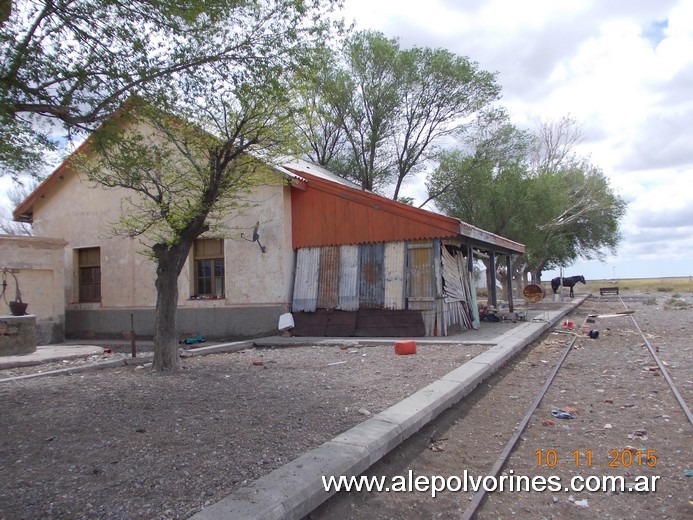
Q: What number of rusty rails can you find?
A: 2